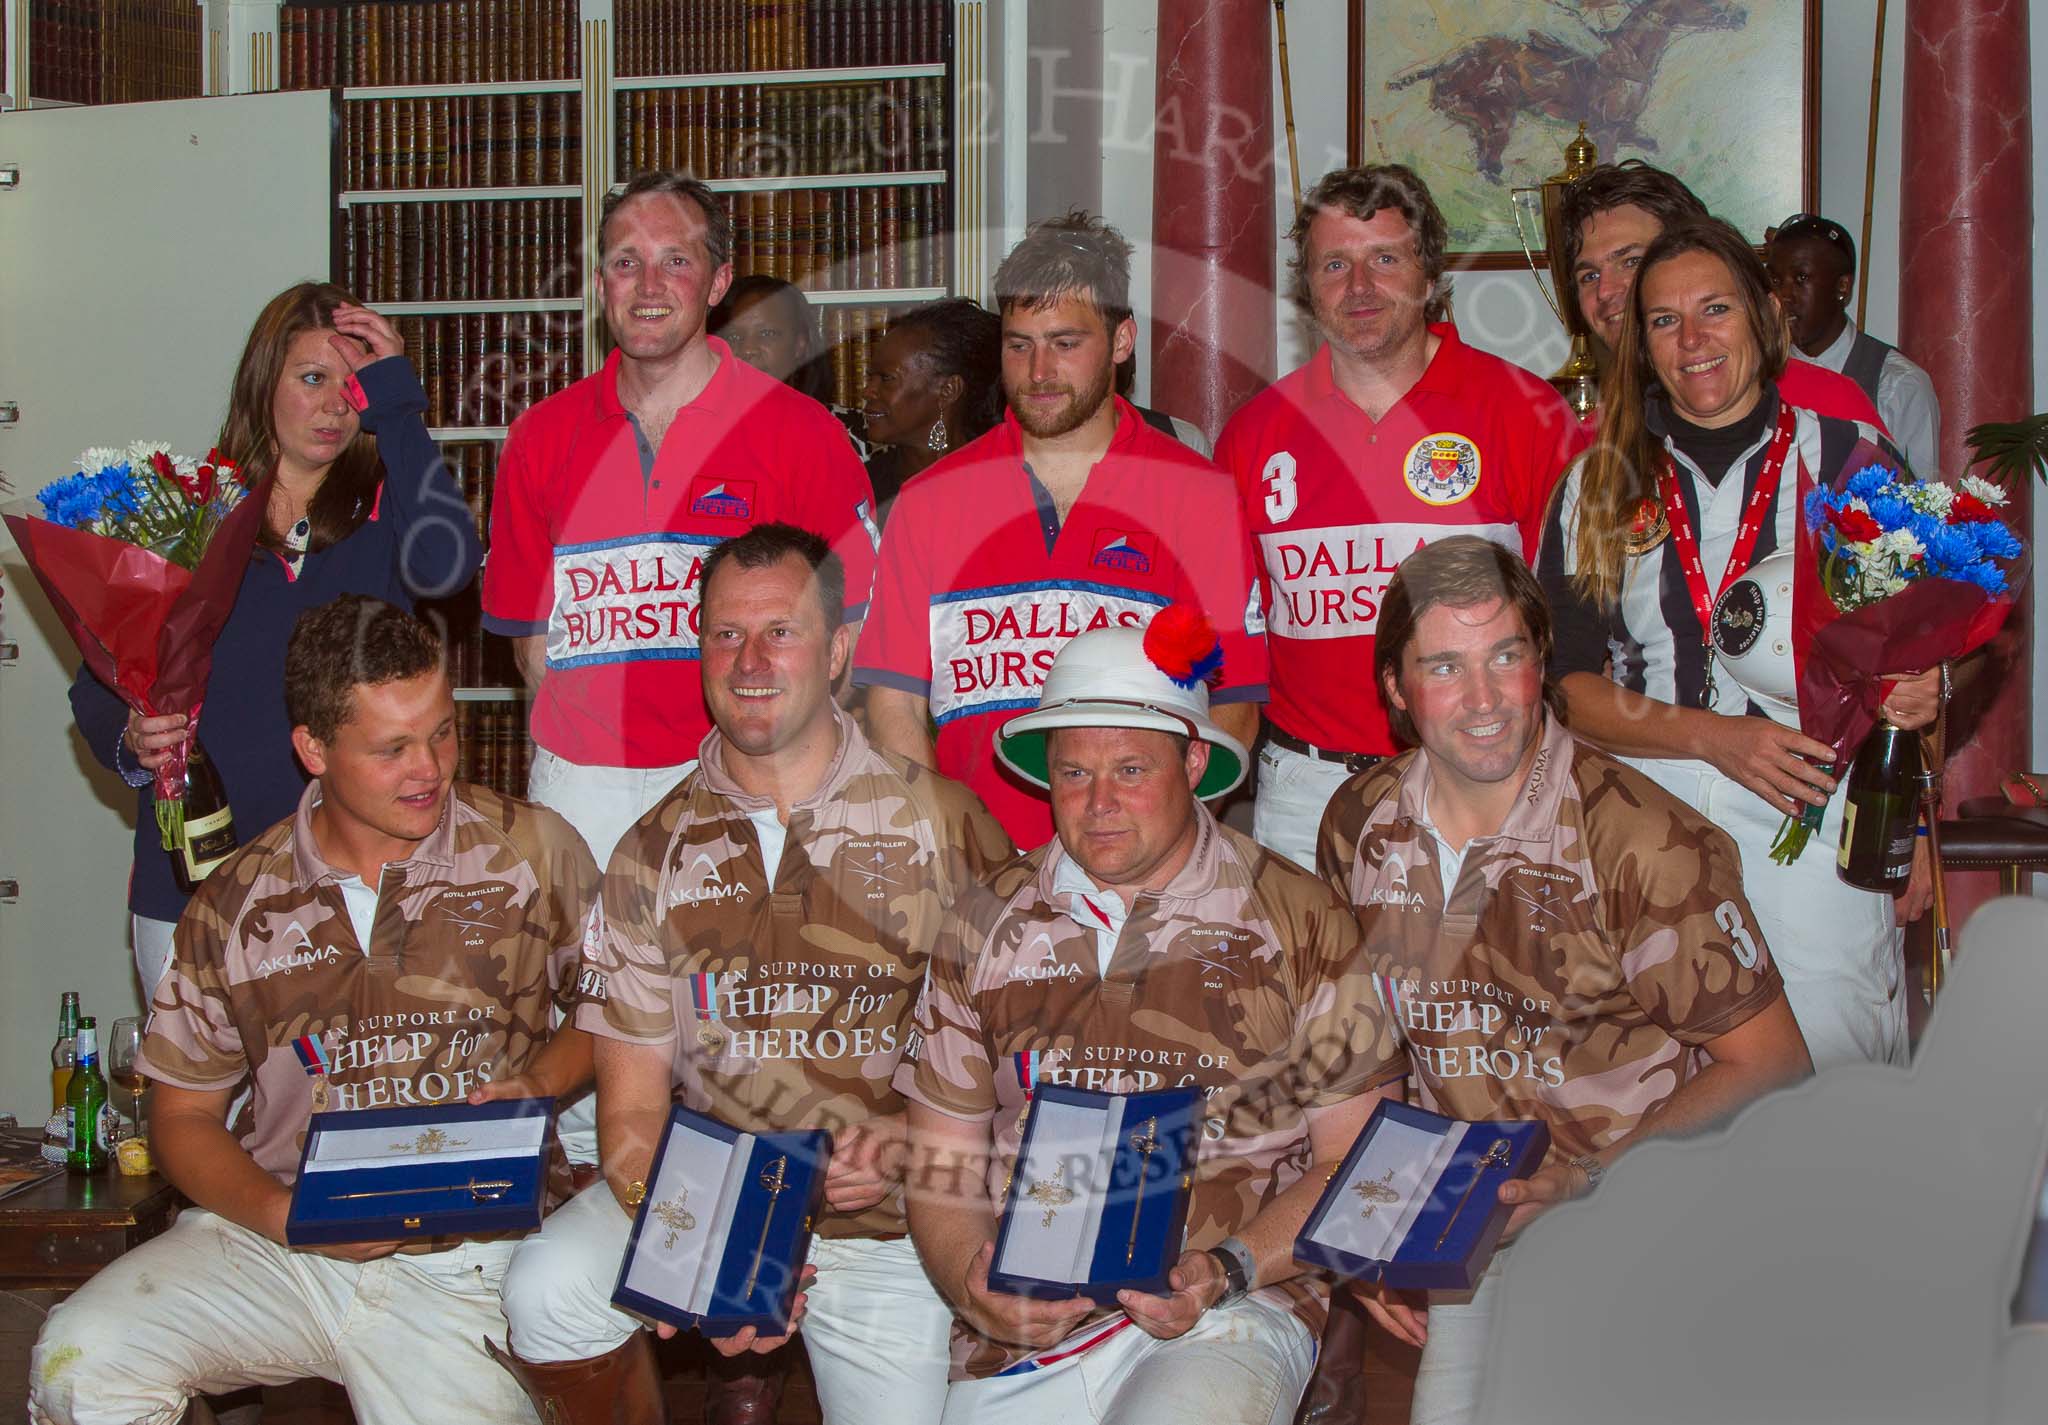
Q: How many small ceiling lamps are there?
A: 0